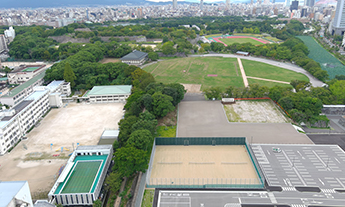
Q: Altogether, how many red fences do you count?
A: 1